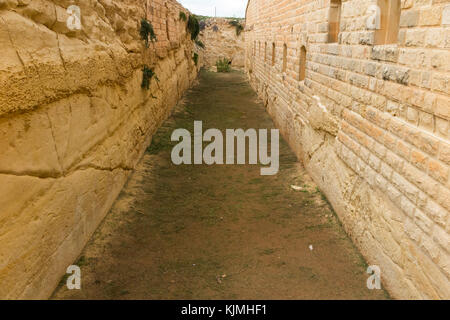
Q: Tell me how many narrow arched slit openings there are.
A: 6